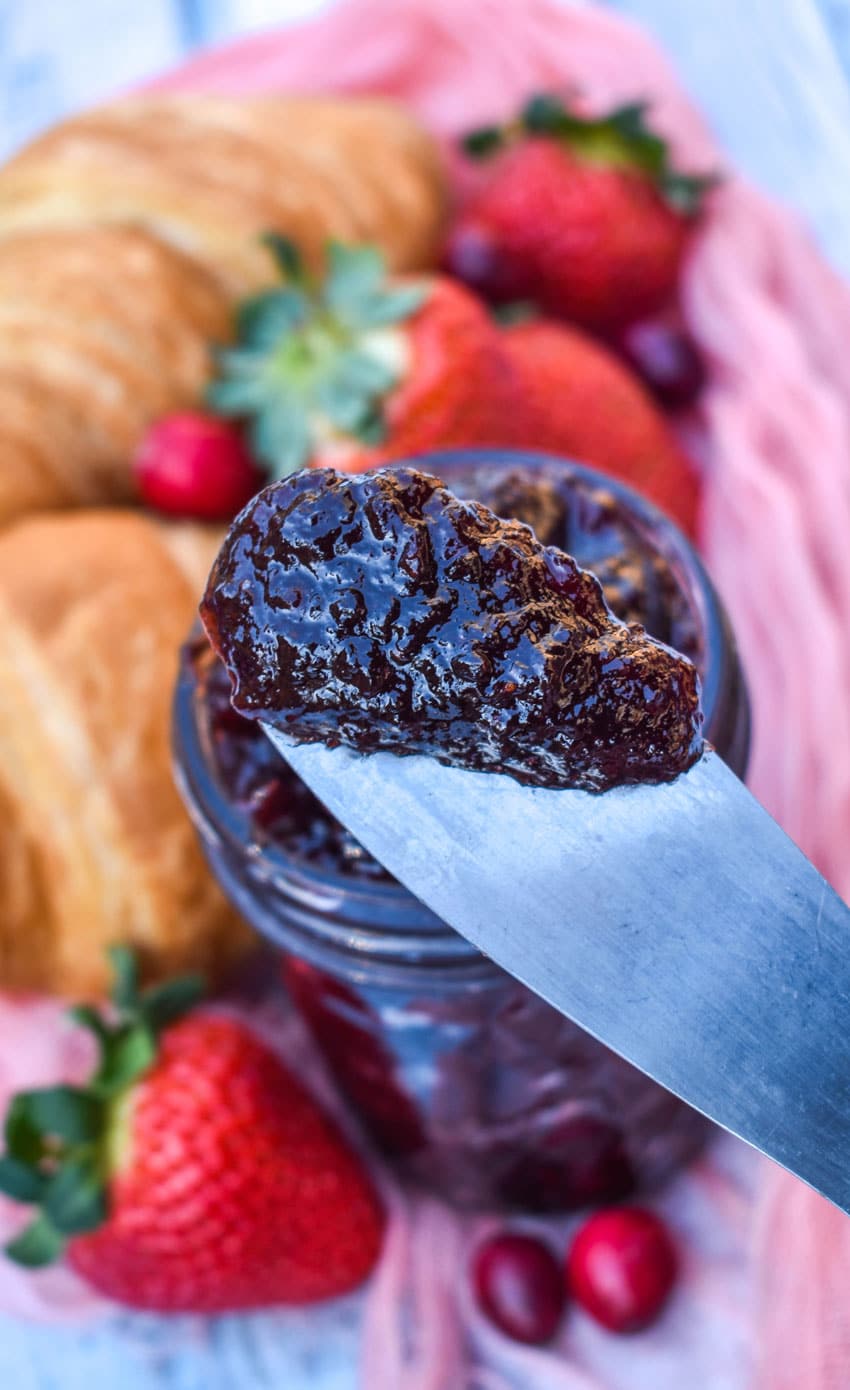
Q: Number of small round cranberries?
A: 5